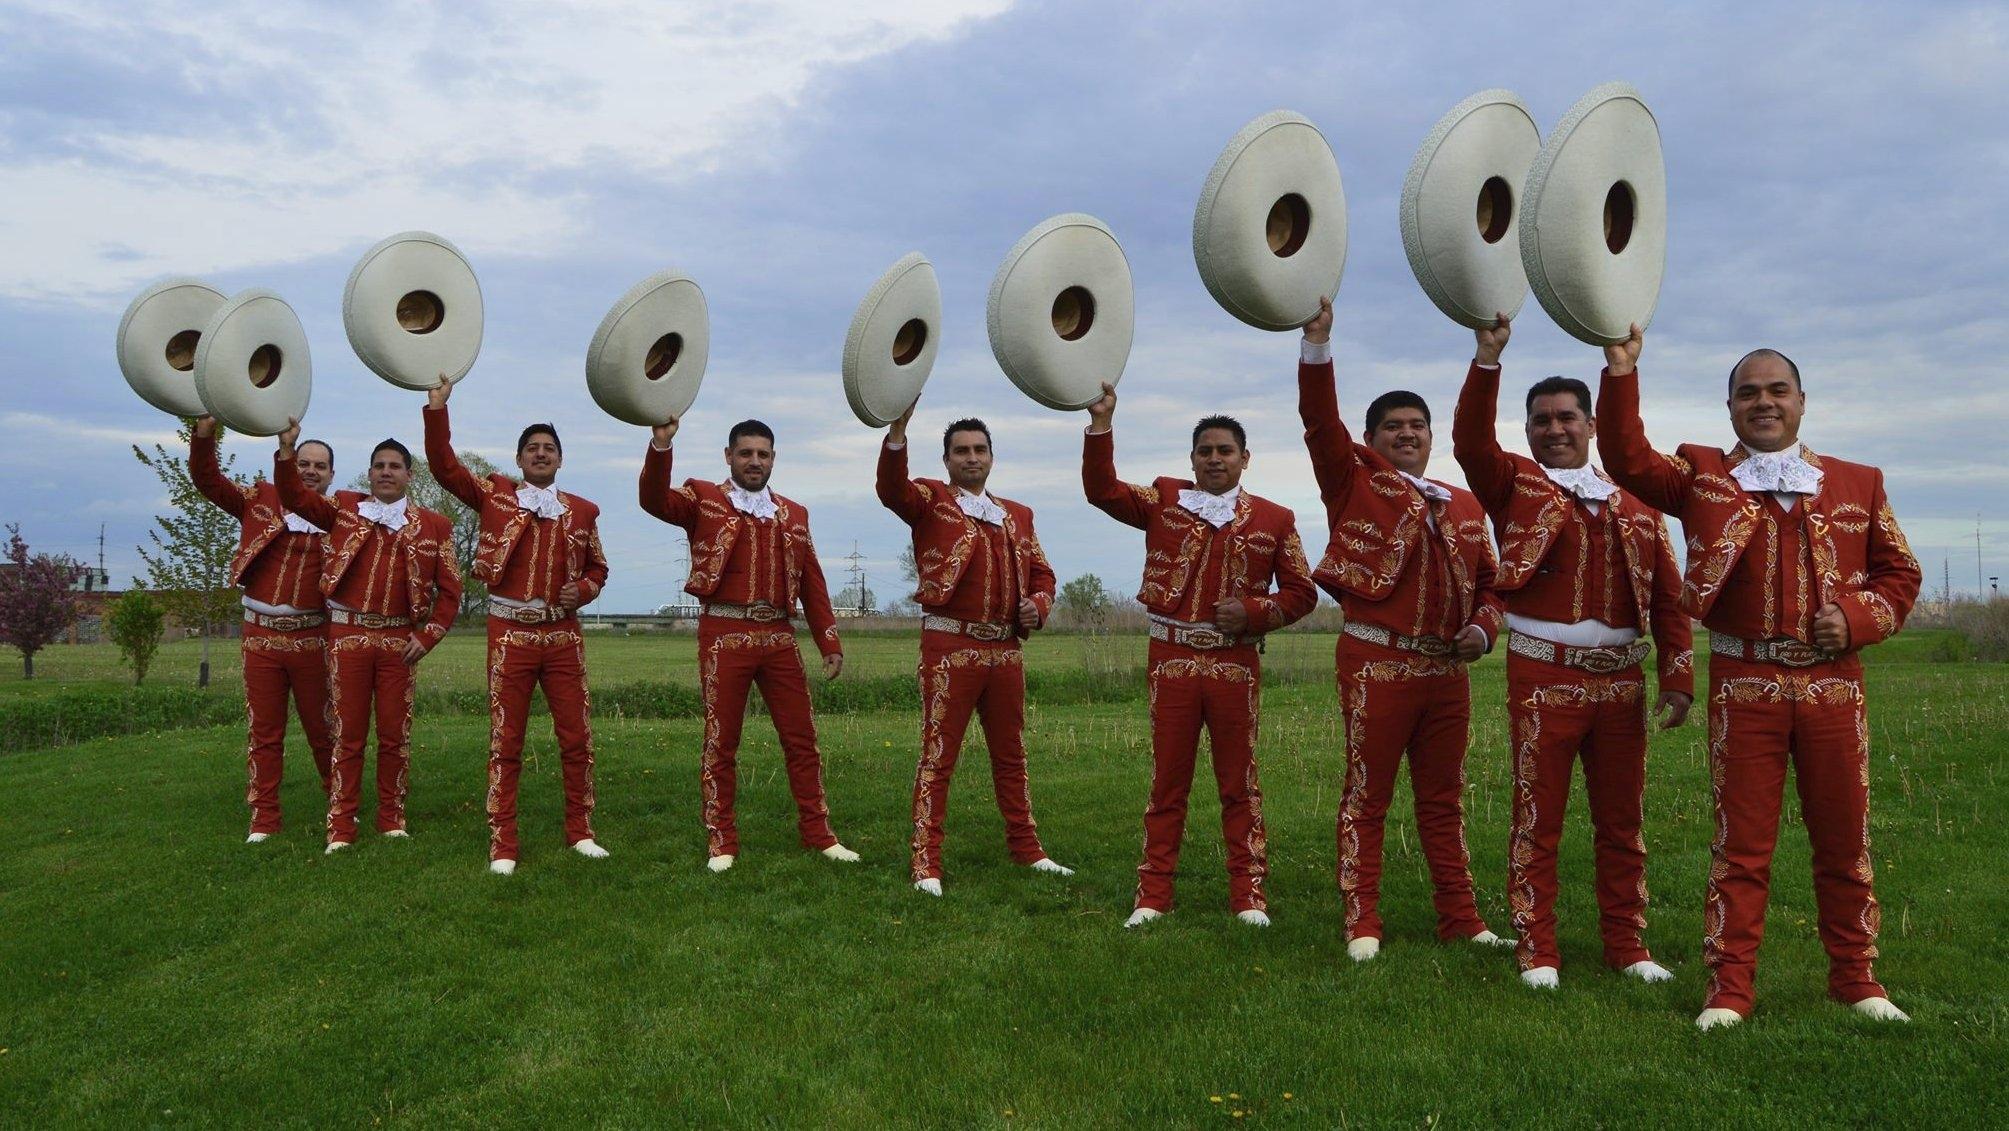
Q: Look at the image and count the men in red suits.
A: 9